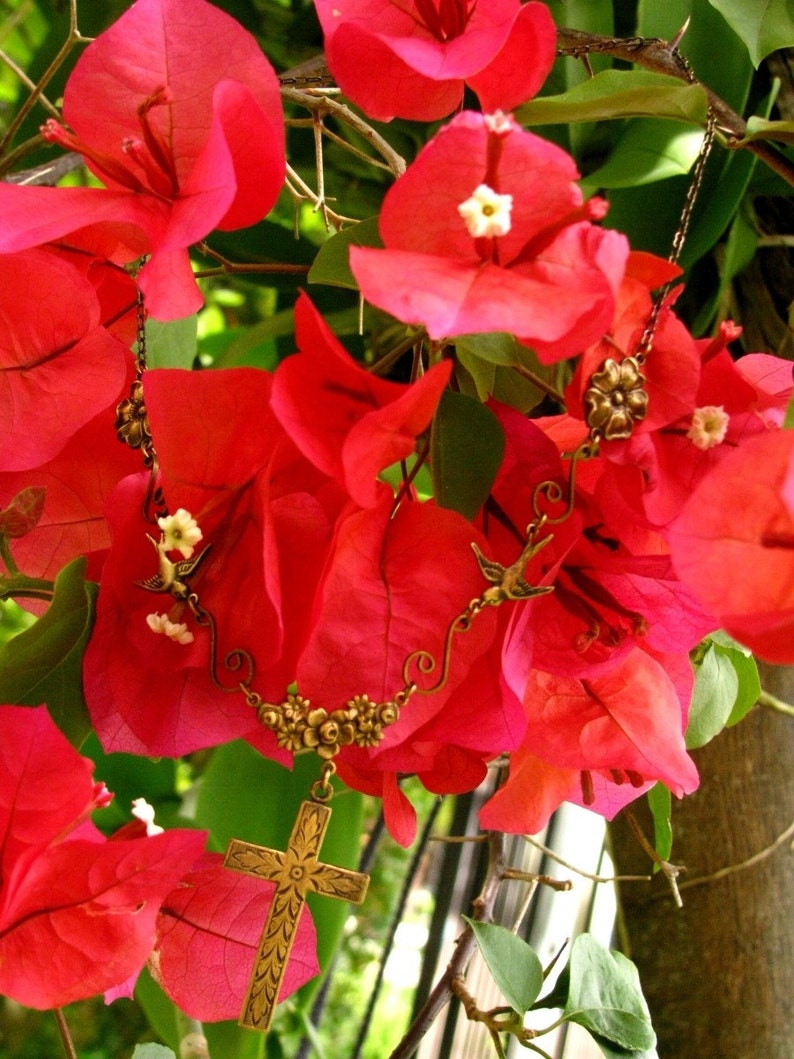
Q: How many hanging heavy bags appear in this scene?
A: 0